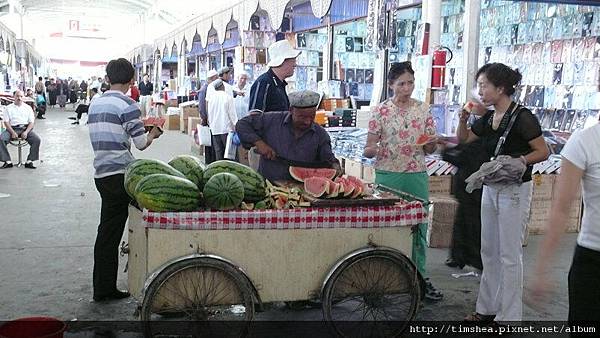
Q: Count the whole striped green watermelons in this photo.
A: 5